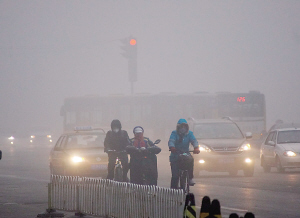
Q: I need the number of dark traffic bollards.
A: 5